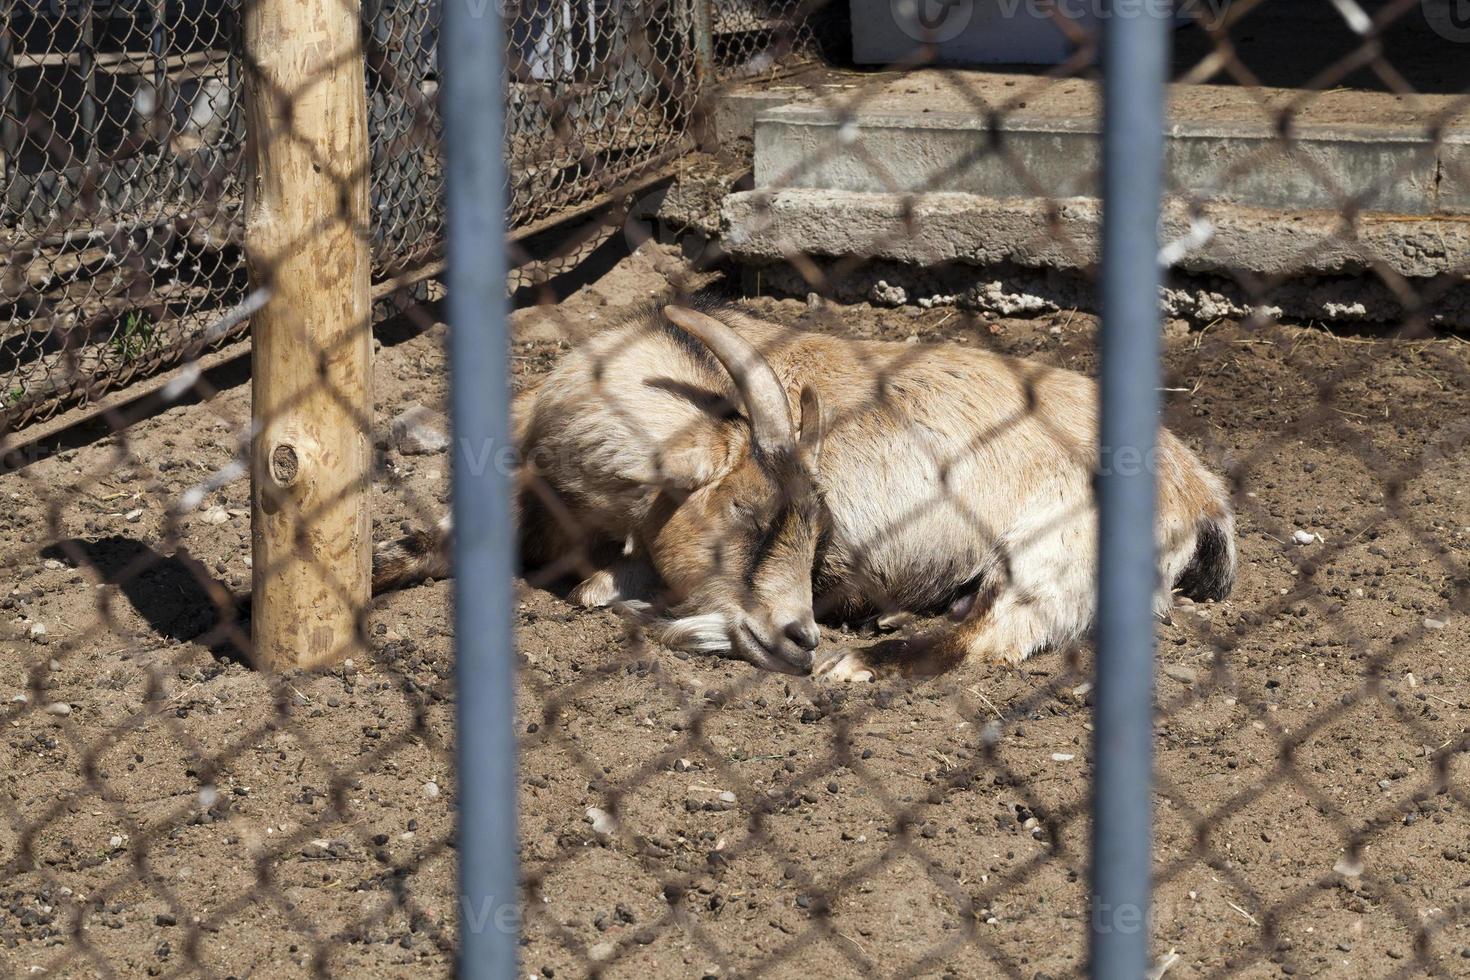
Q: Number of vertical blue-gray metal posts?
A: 2